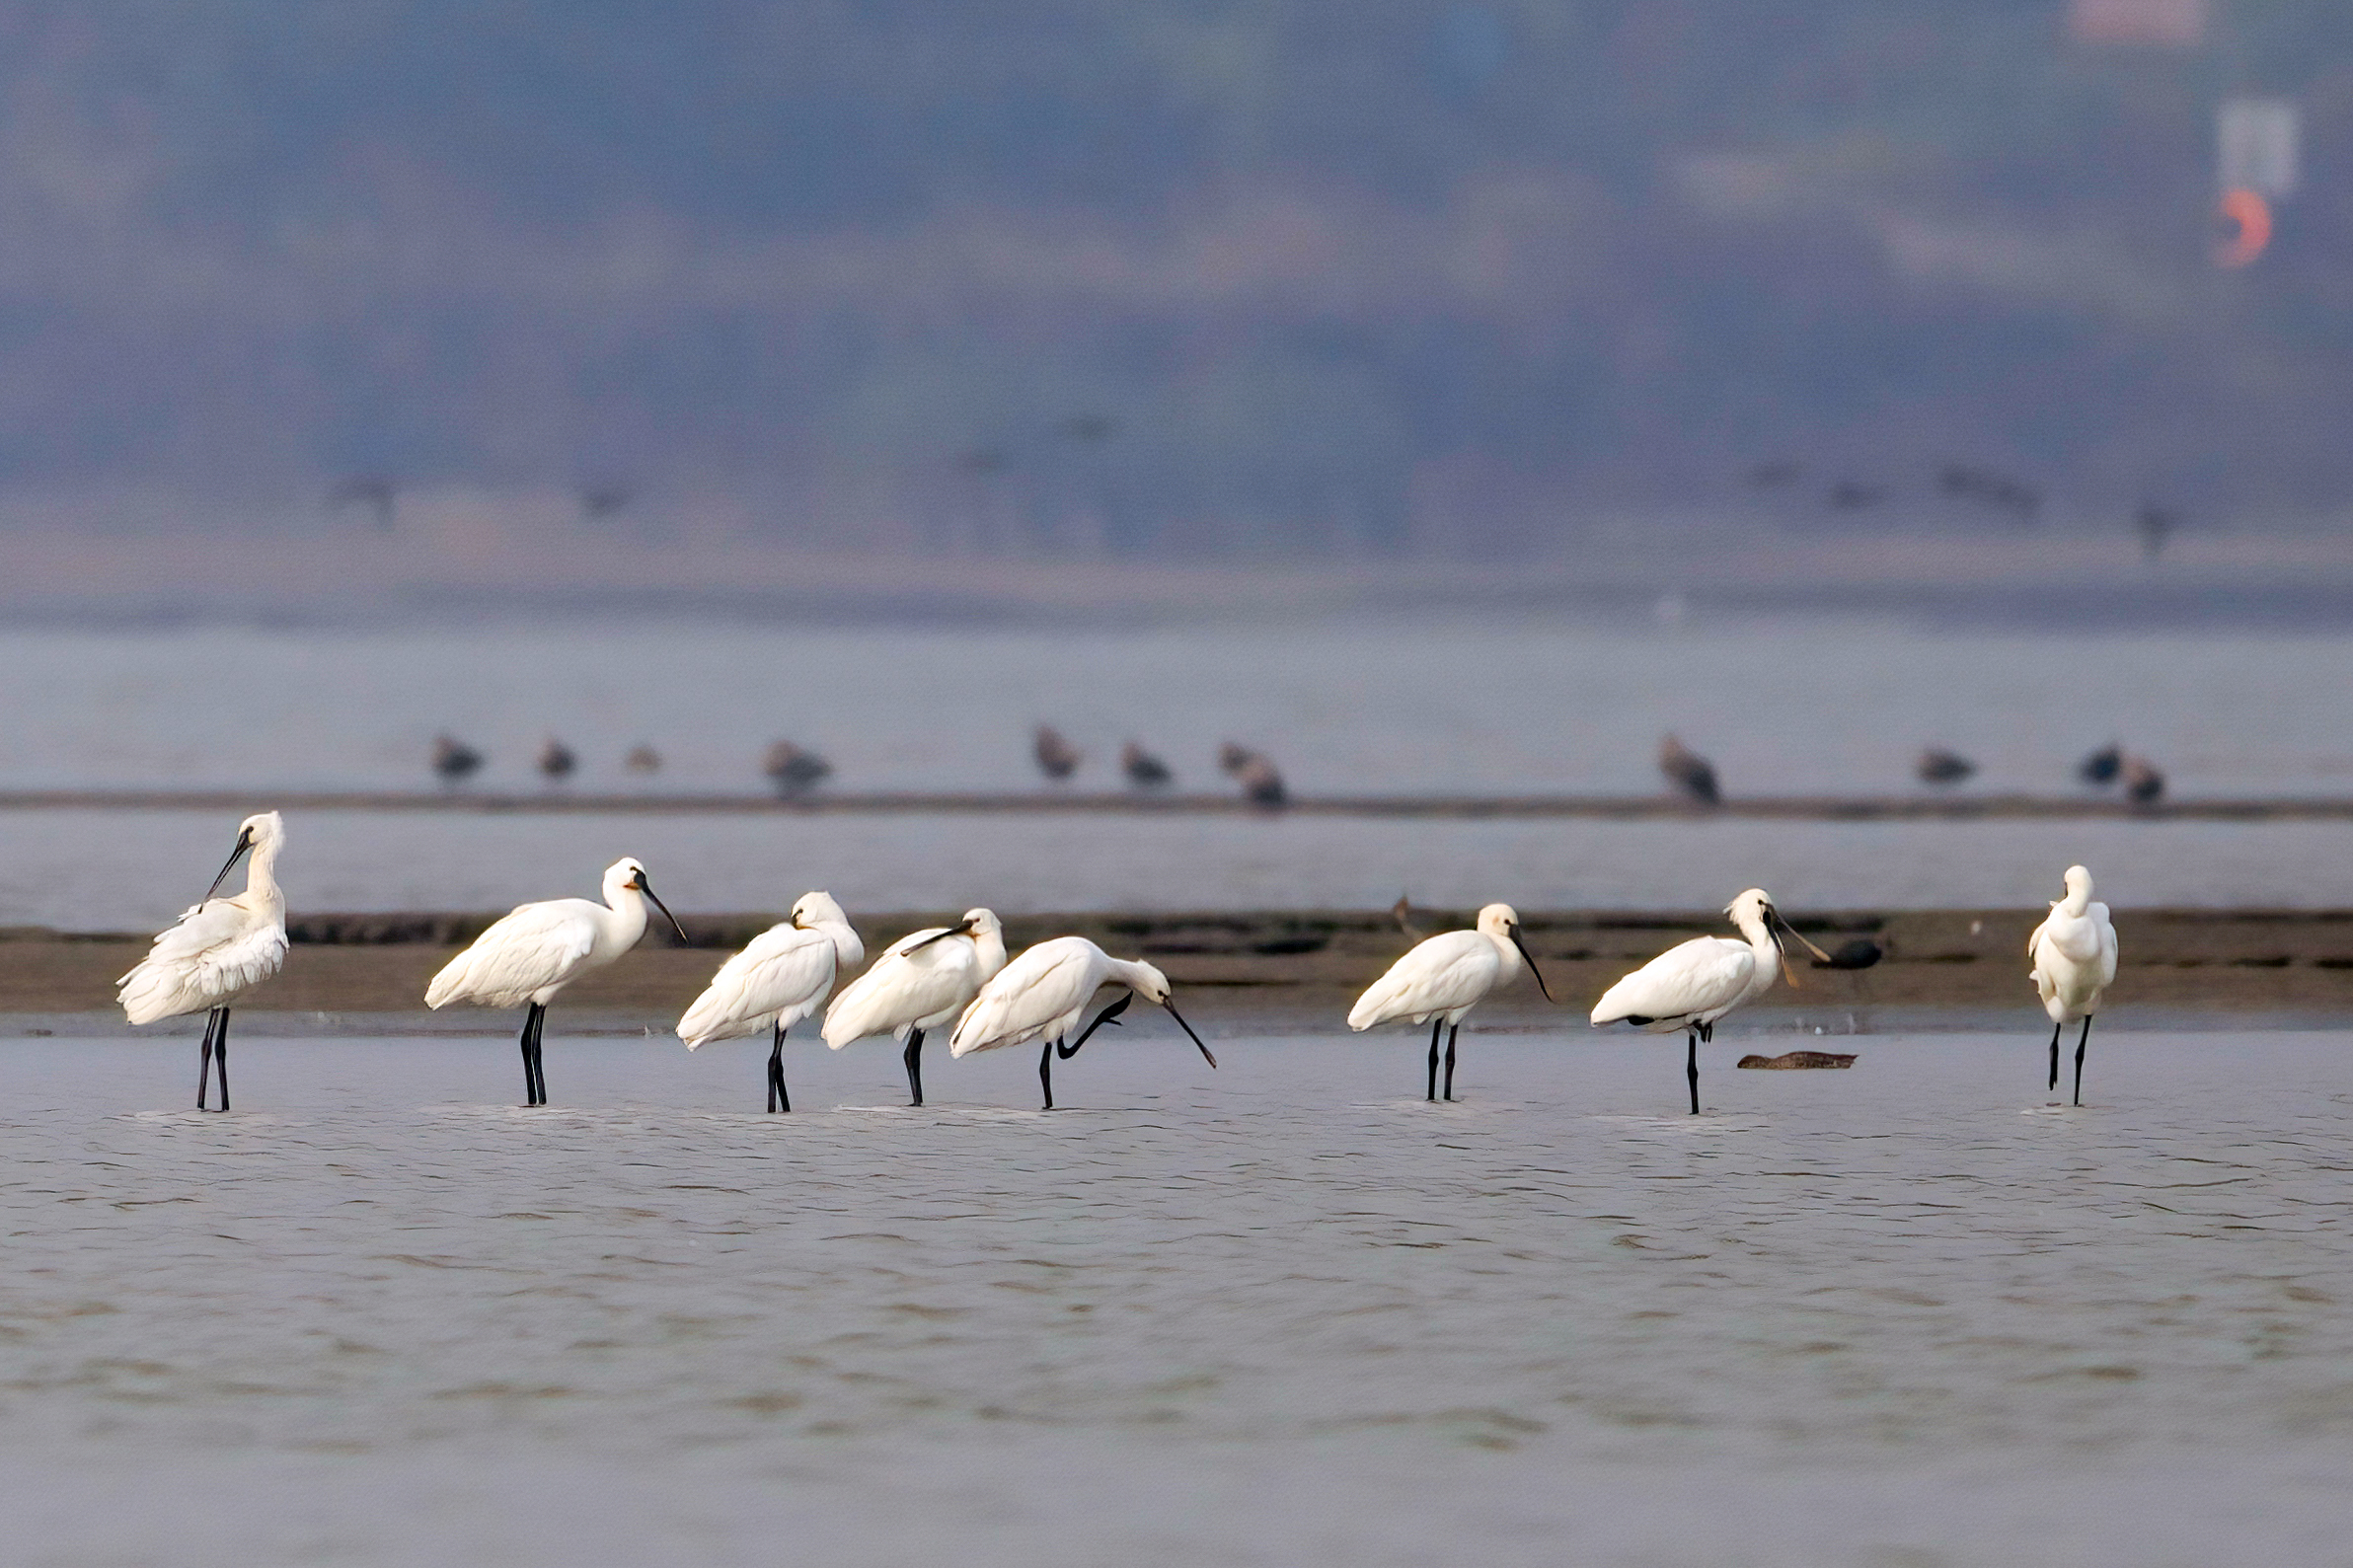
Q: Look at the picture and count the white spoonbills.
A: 8